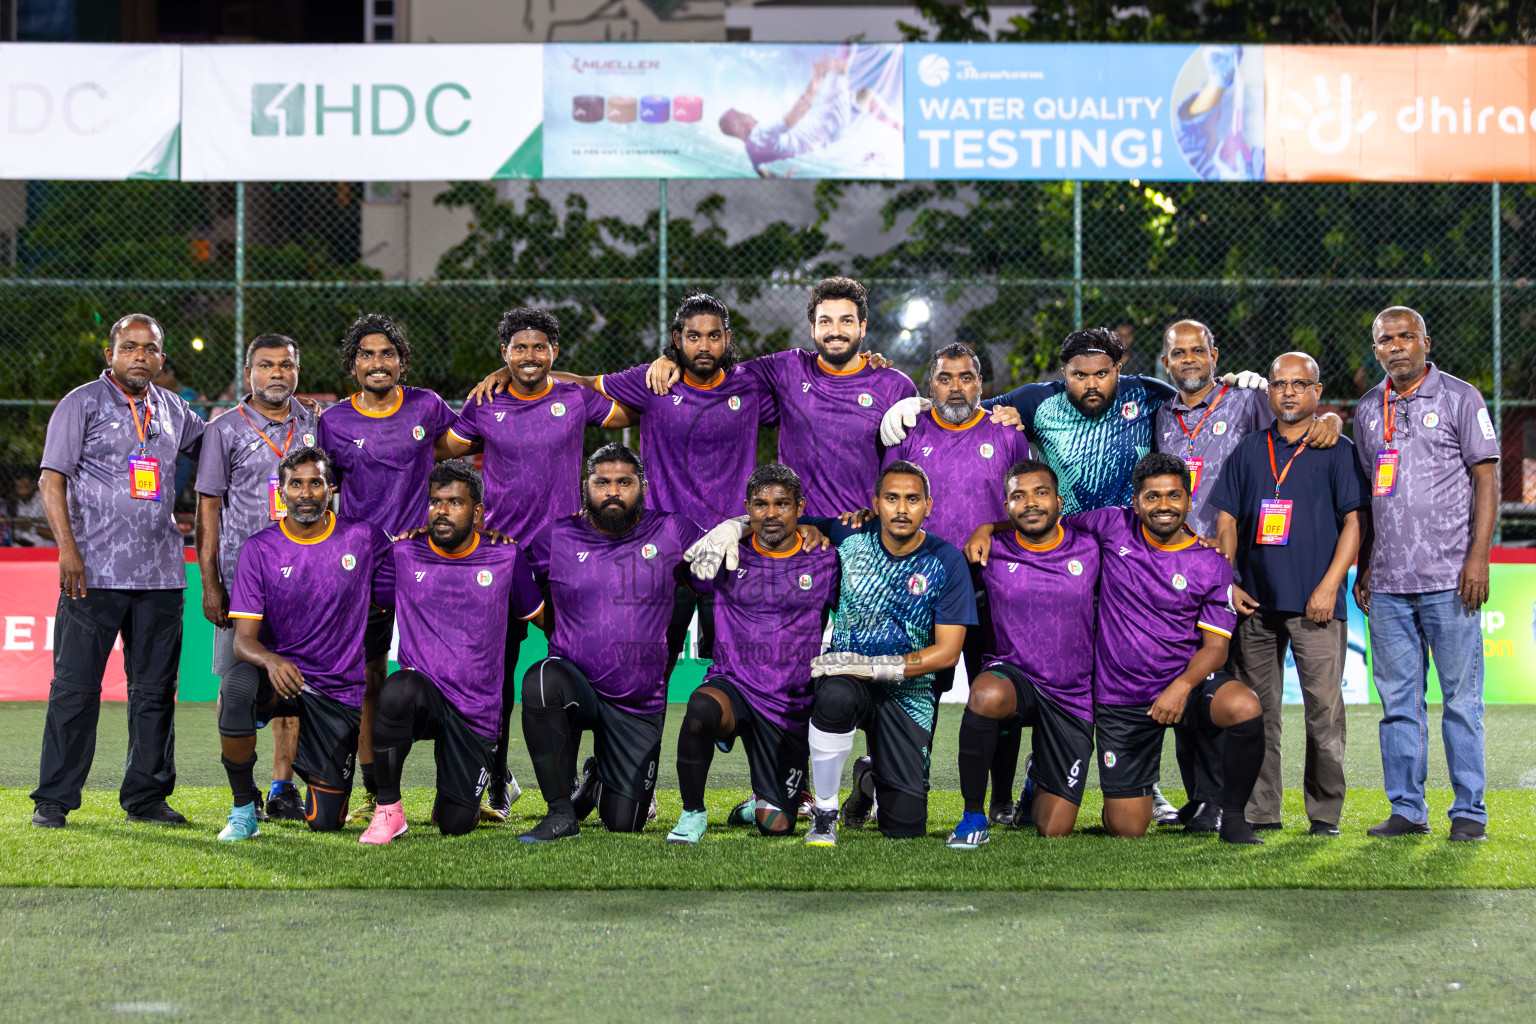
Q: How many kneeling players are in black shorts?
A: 7